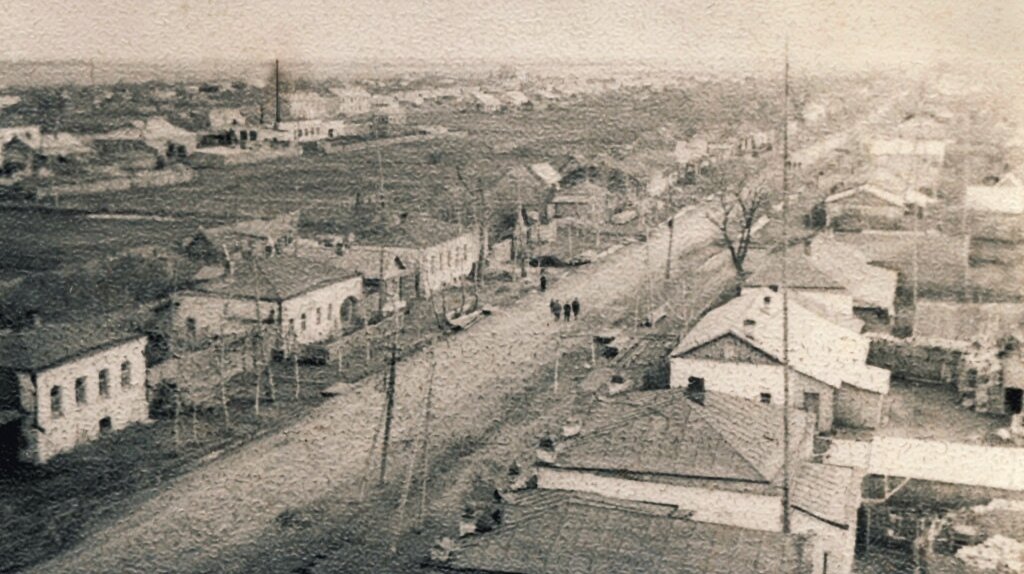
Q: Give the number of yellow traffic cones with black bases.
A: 0